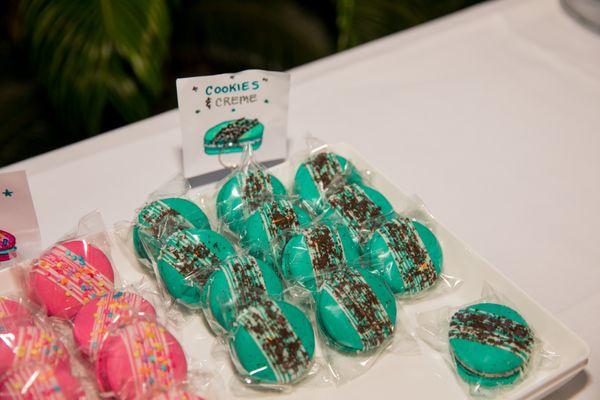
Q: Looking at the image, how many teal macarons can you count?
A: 12